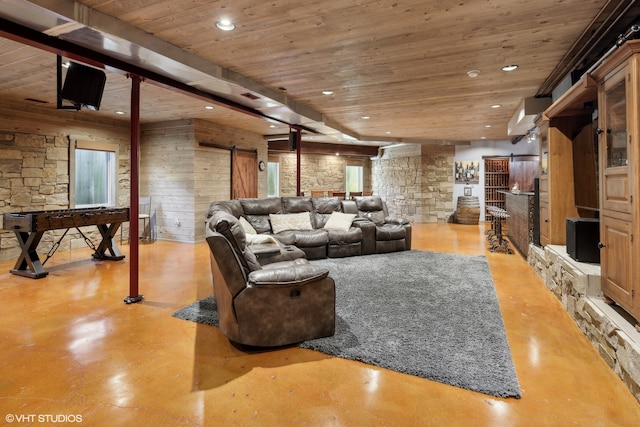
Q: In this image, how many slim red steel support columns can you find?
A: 2